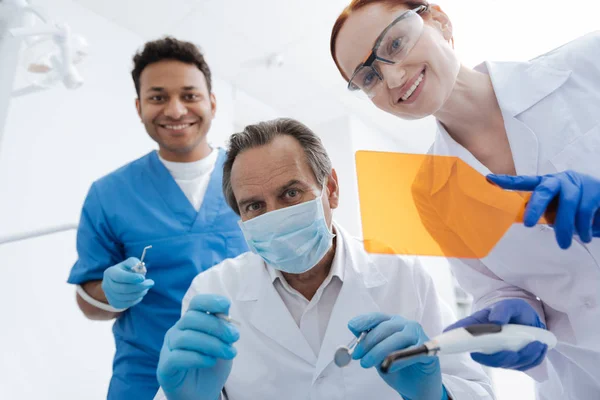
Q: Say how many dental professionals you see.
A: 3